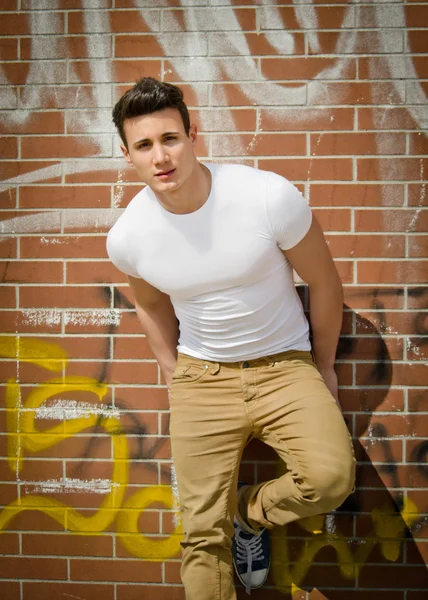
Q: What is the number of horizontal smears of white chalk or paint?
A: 3